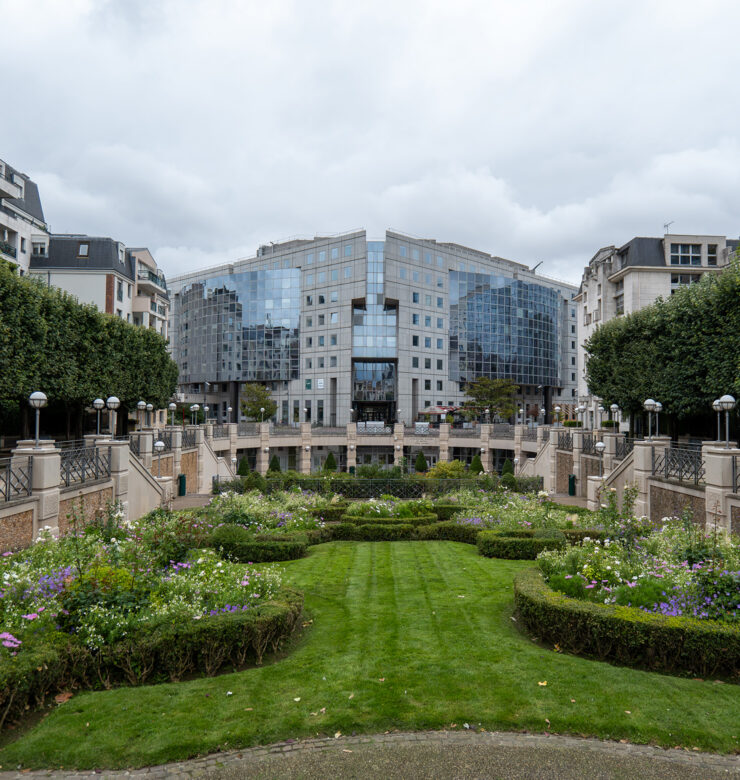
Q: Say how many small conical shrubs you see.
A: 6